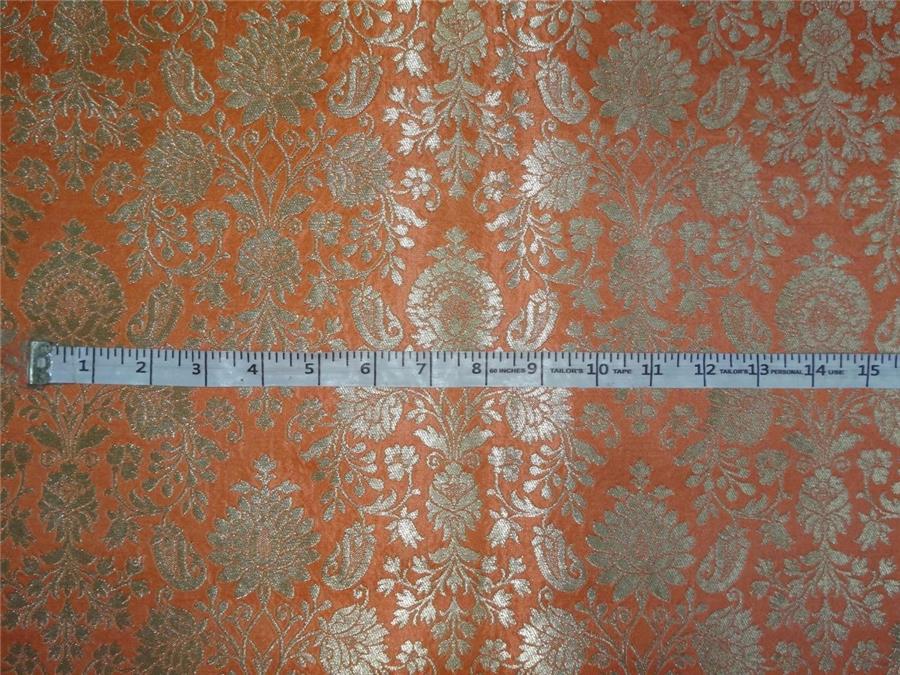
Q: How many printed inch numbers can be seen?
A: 15